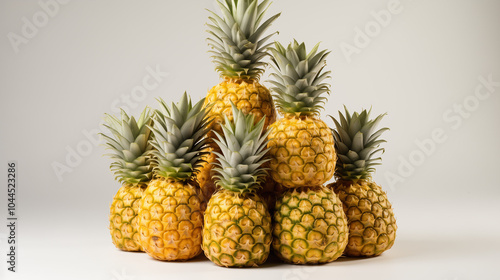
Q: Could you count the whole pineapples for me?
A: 7